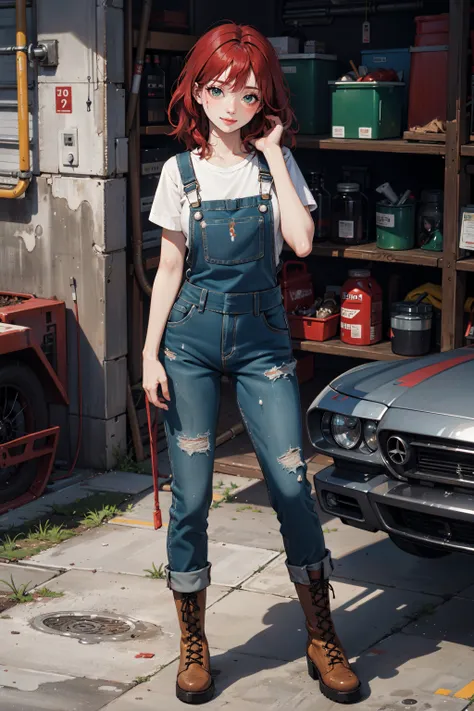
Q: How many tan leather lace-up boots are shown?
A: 2